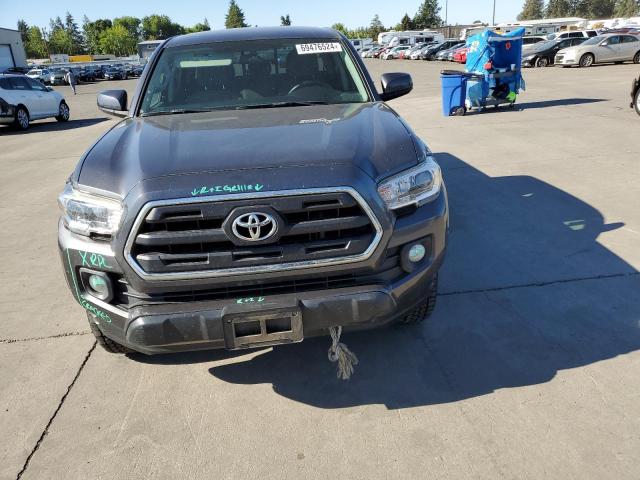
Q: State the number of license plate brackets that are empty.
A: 1